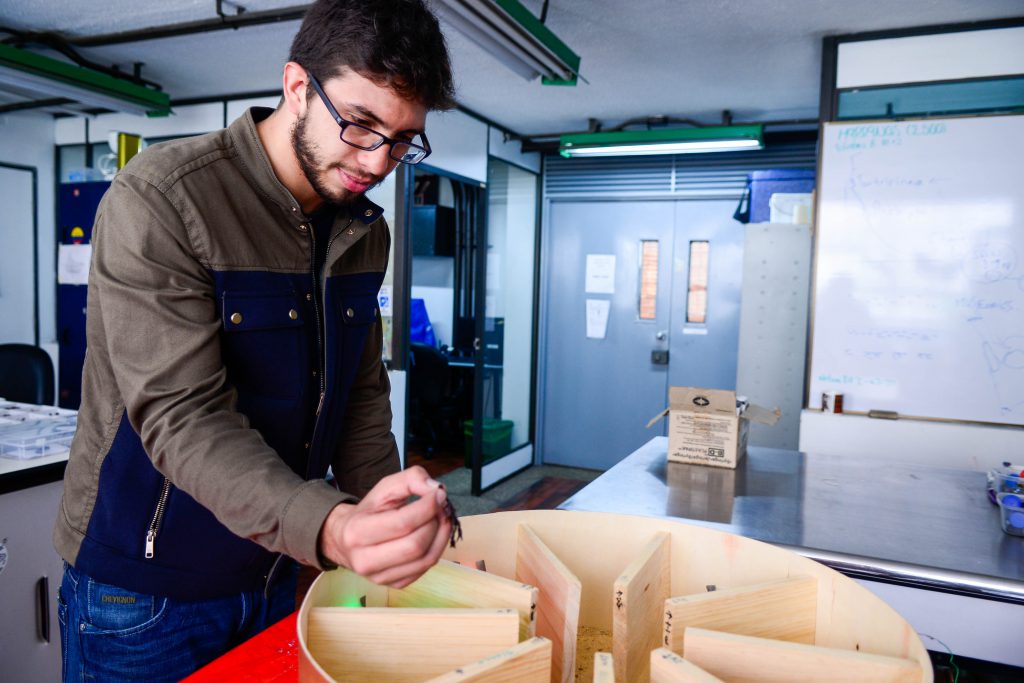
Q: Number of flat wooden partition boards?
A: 9